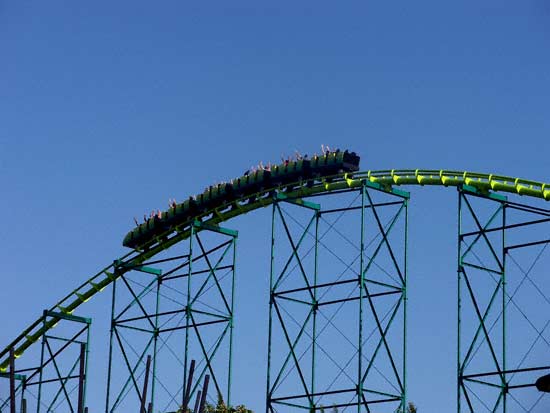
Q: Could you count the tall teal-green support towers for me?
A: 4